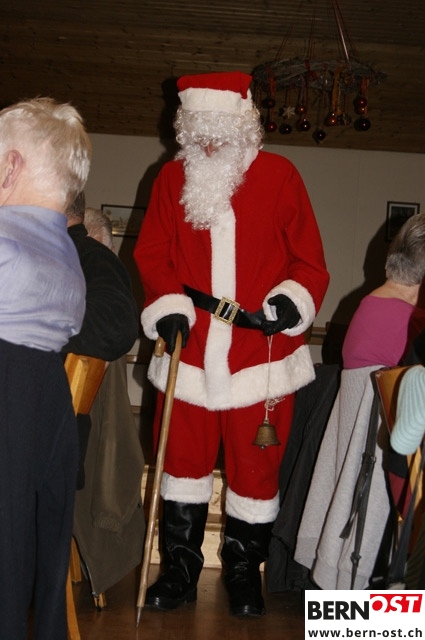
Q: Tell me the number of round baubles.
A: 10